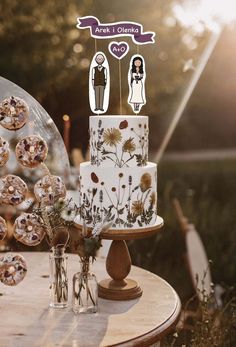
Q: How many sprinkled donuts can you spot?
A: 8